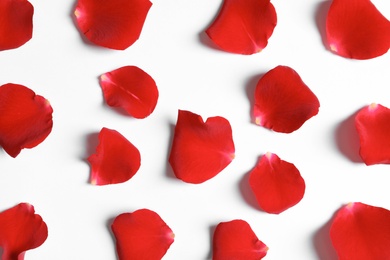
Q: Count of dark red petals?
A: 15